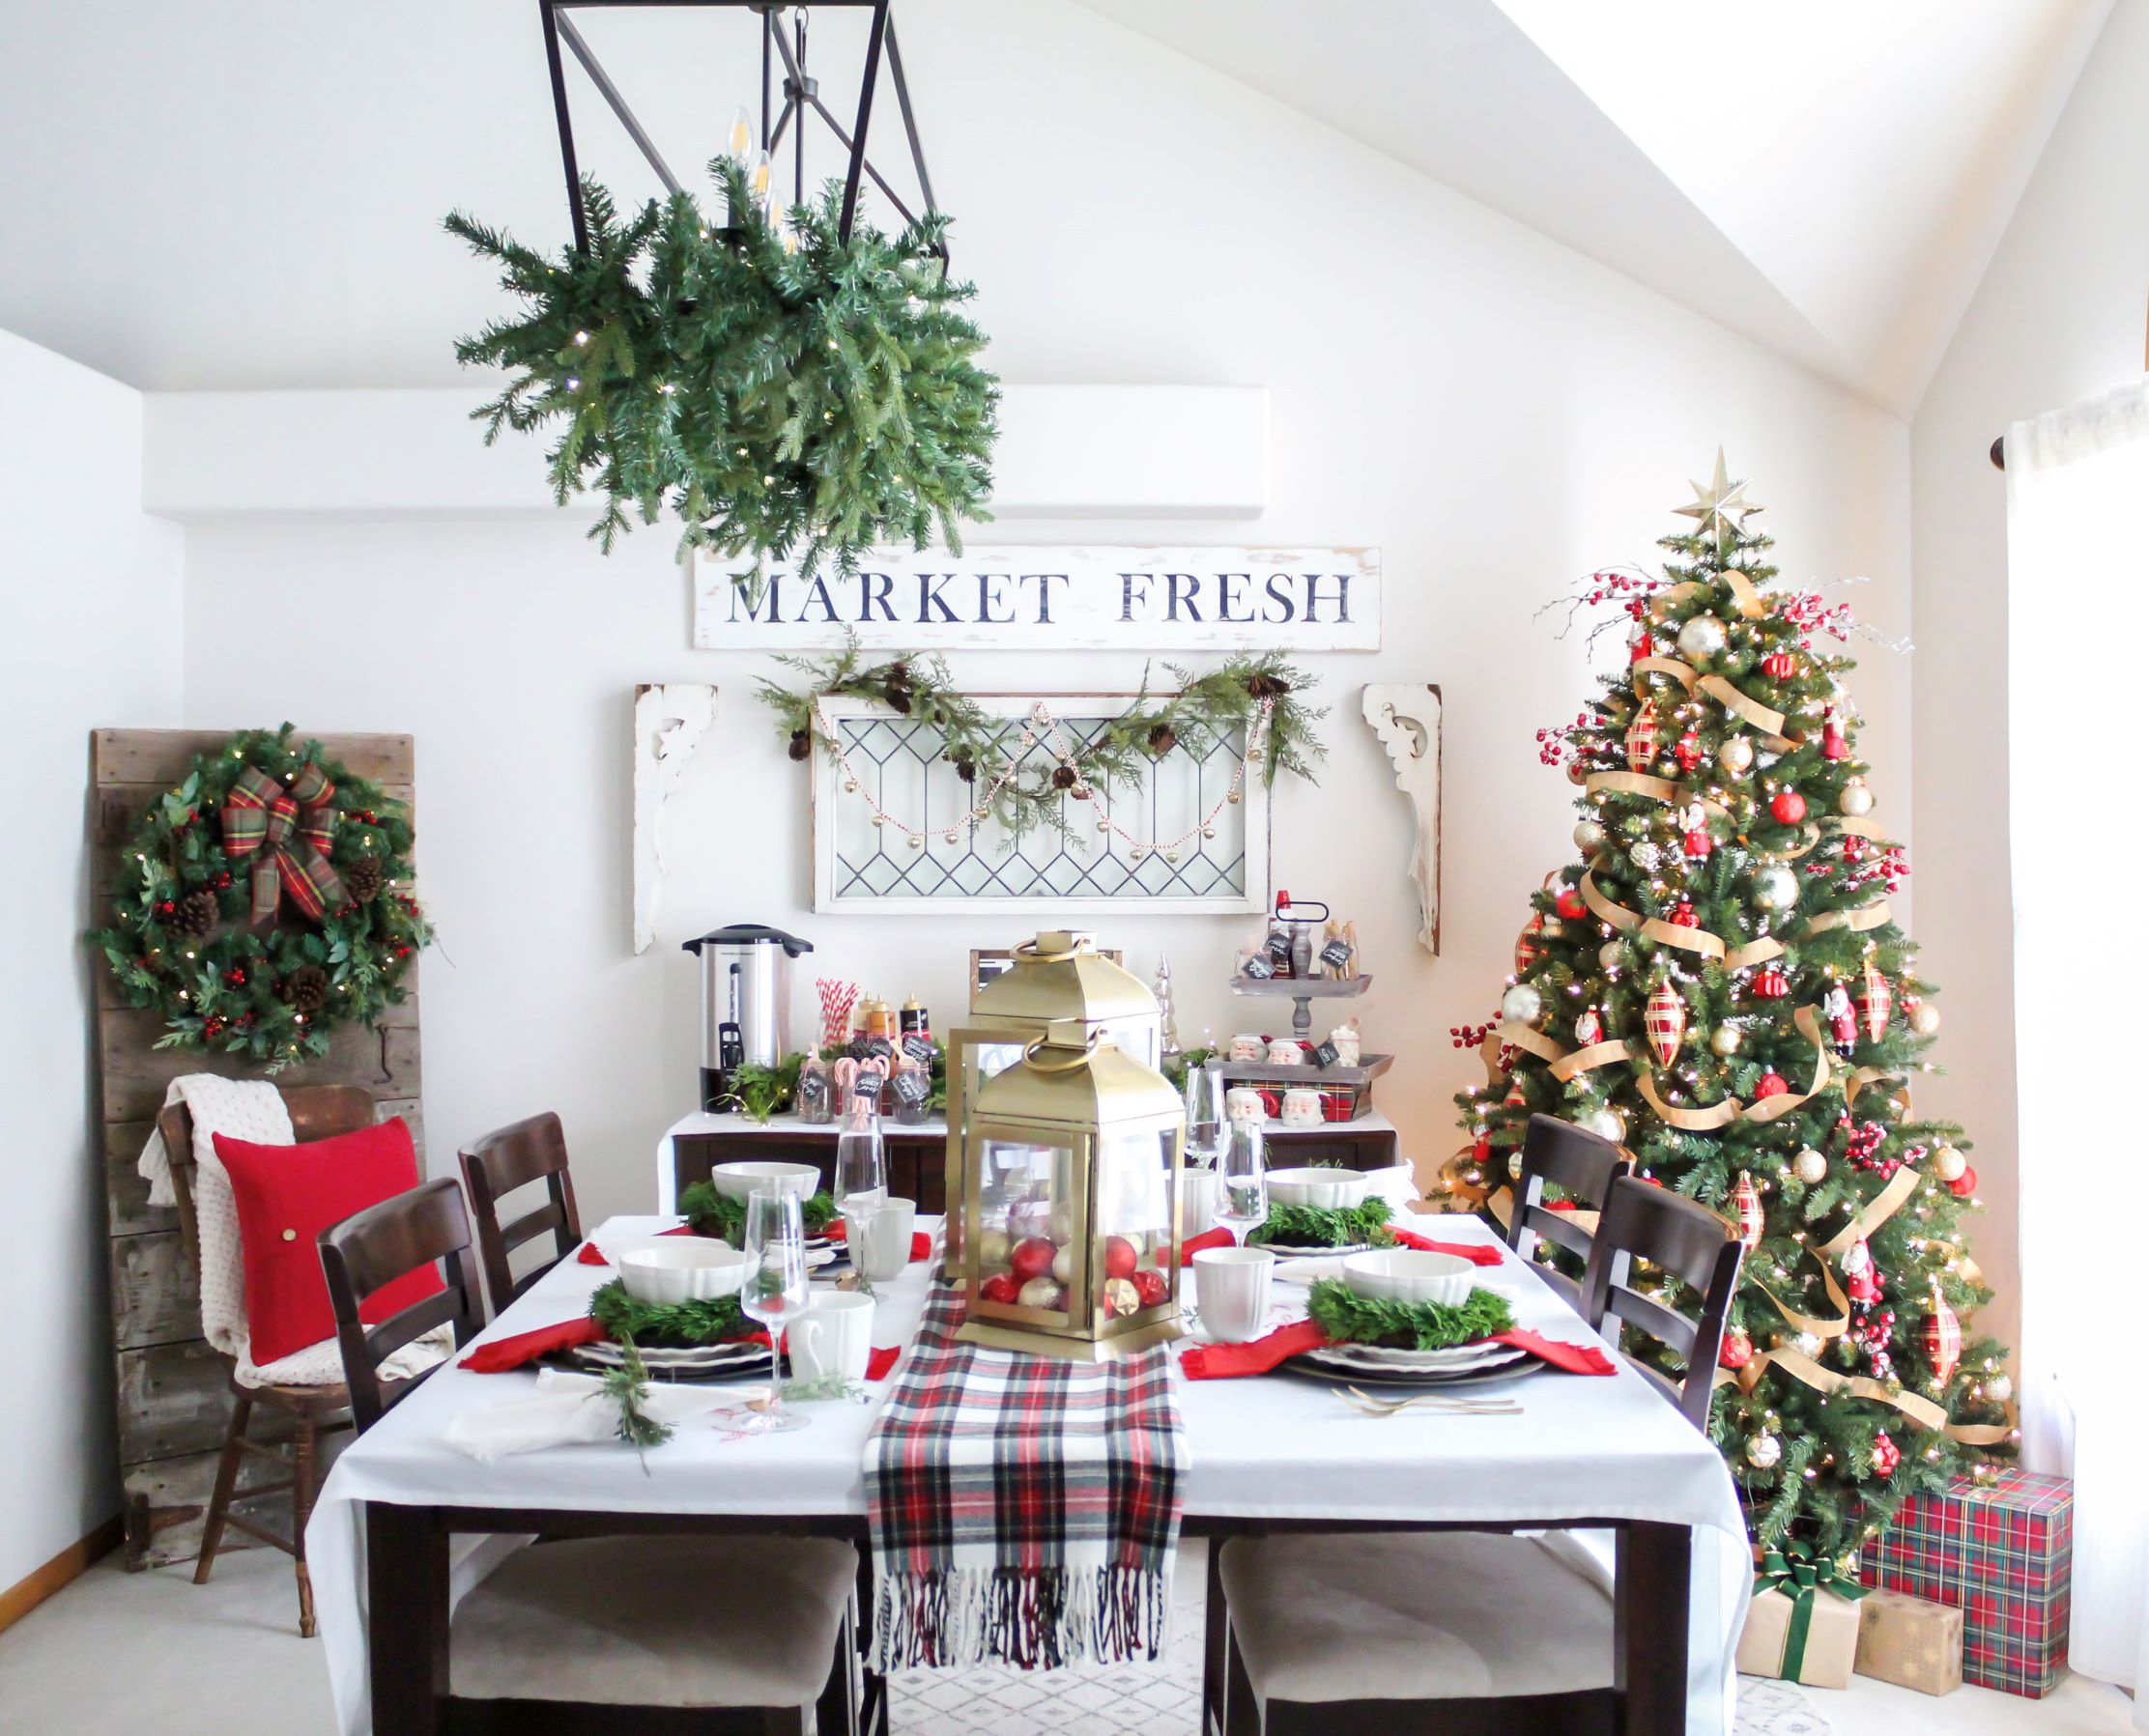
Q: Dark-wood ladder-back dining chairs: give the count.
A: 4